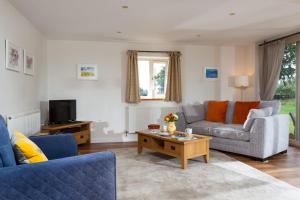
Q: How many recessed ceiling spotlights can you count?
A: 4